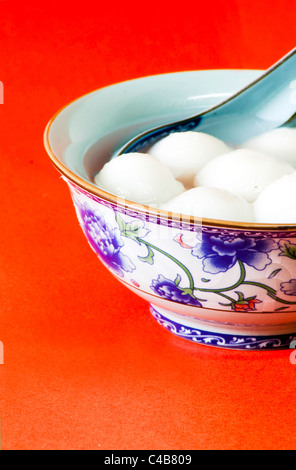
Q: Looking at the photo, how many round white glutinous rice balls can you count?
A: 6